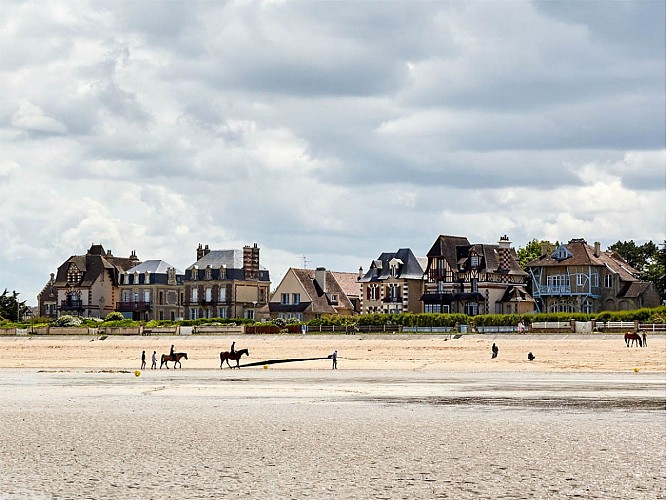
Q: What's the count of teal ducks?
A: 0